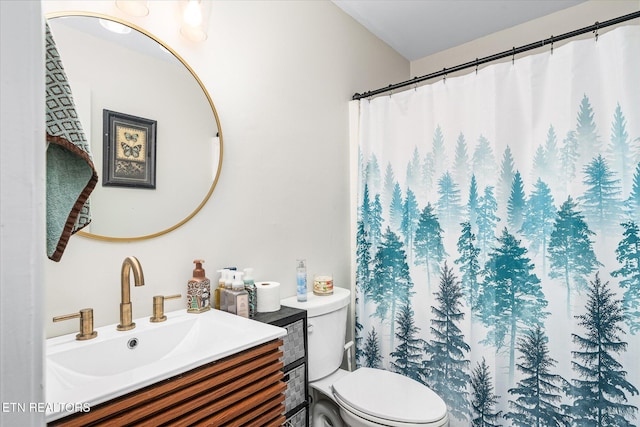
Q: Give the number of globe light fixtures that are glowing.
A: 2